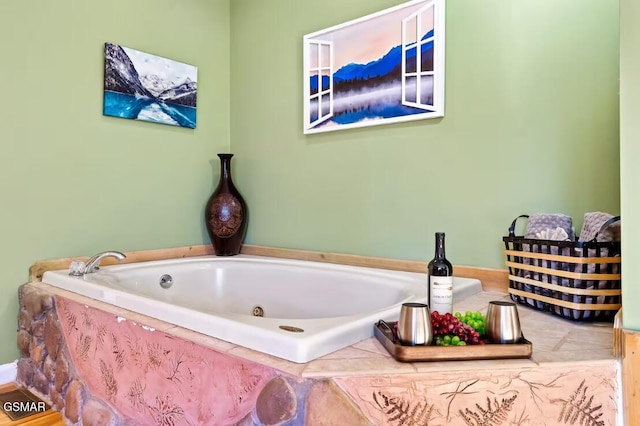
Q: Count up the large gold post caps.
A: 0